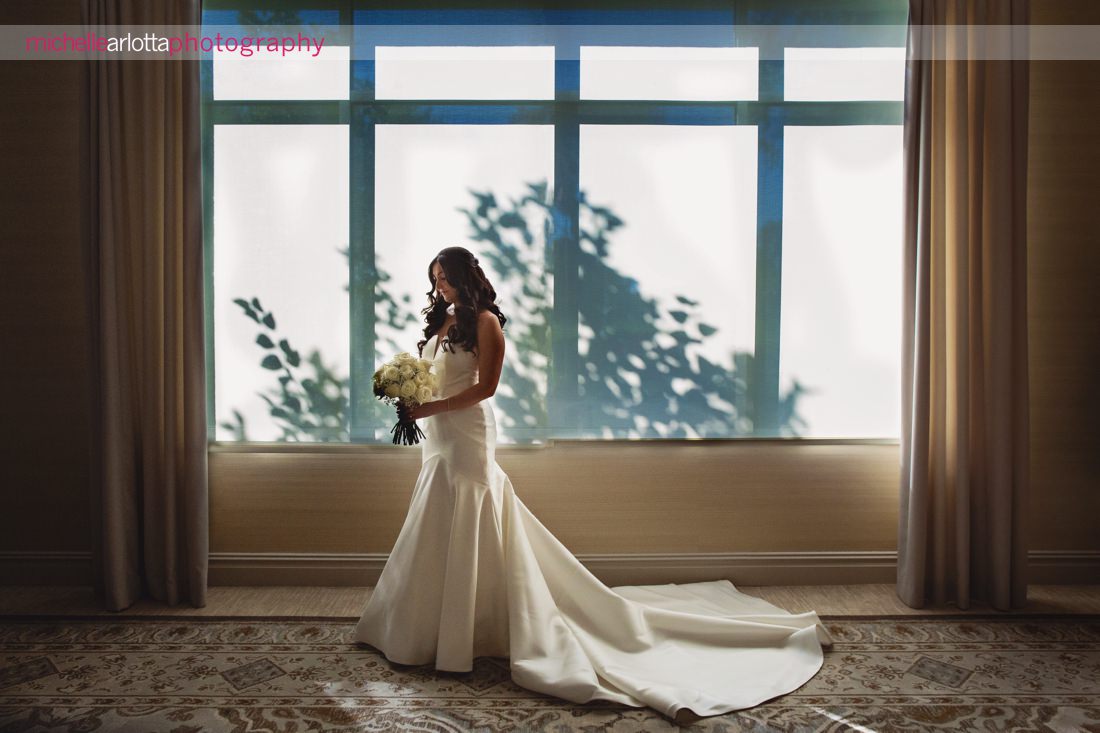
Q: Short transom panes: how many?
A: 4